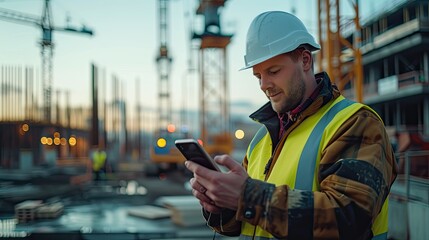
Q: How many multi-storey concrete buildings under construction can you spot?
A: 1